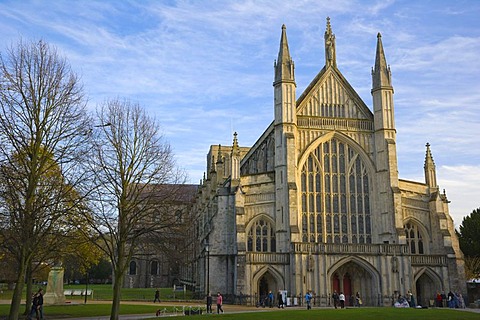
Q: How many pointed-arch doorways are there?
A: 3